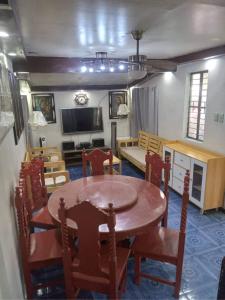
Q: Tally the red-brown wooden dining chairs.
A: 6